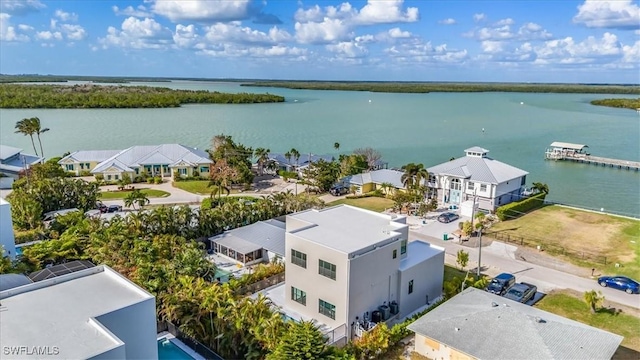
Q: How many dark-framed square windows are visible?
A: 4